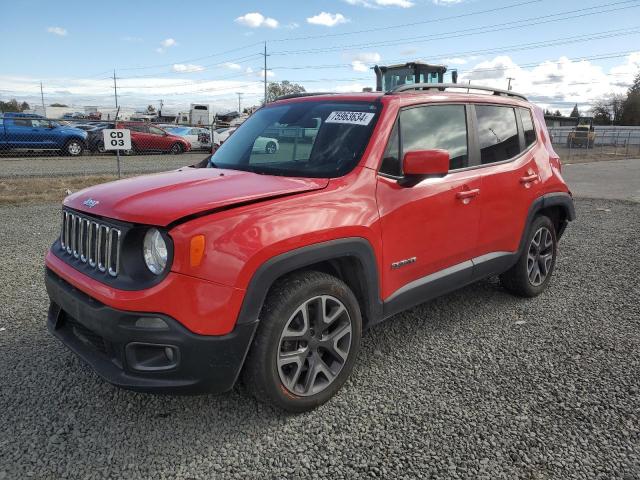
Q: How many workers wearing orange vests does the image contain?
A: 0